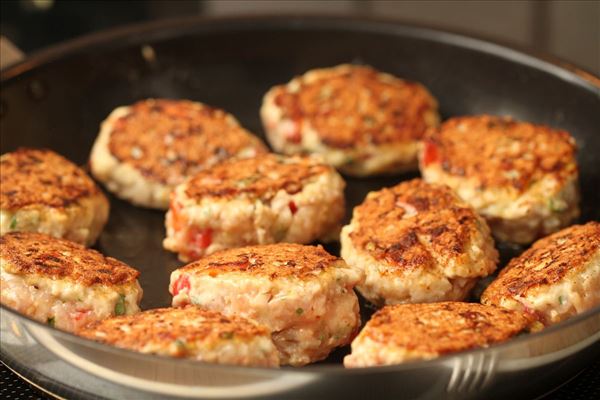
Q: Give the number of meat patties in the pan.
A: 11